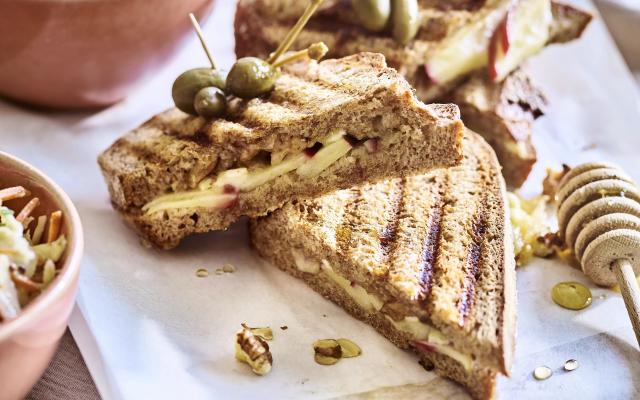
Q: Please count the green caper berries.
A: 5